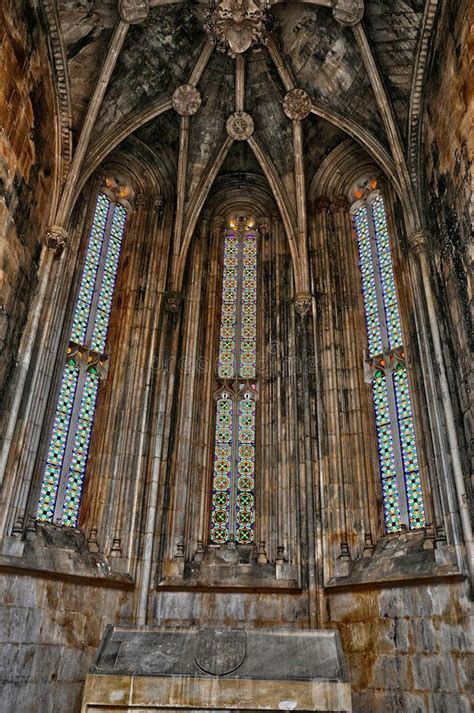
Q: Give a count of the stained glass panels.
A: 12